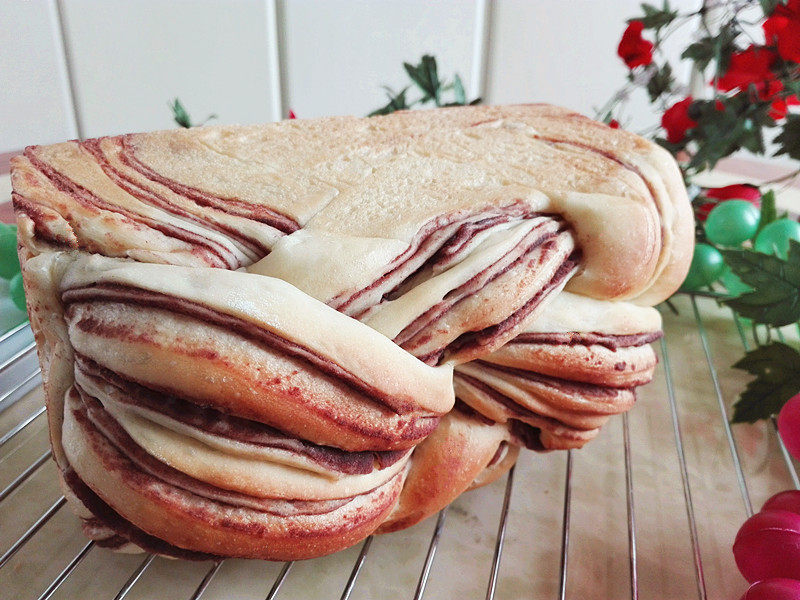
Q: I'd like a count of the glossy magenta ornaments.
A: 4